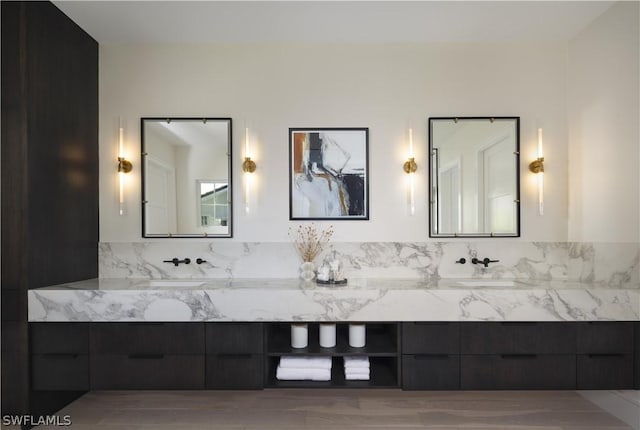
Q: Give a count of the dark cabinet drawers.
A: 12